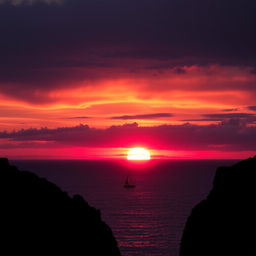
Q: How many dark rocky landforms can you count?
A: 2